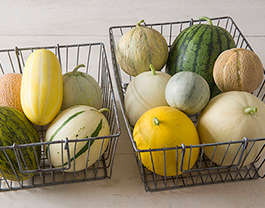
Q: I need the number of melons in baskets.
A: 12